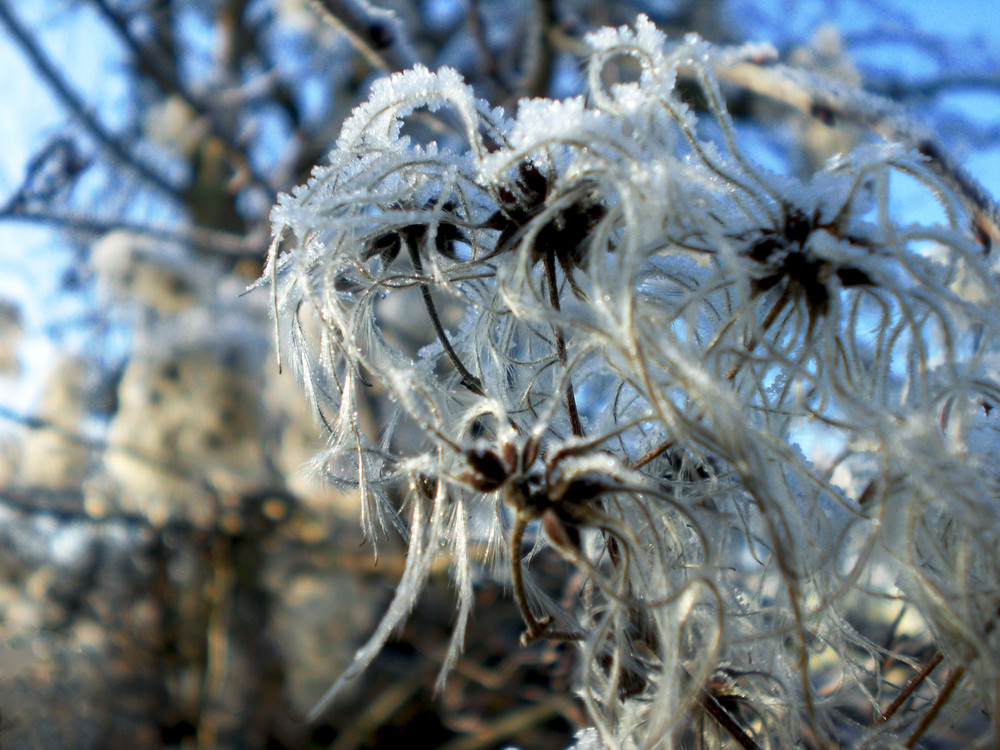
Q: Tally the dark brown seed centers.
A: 4